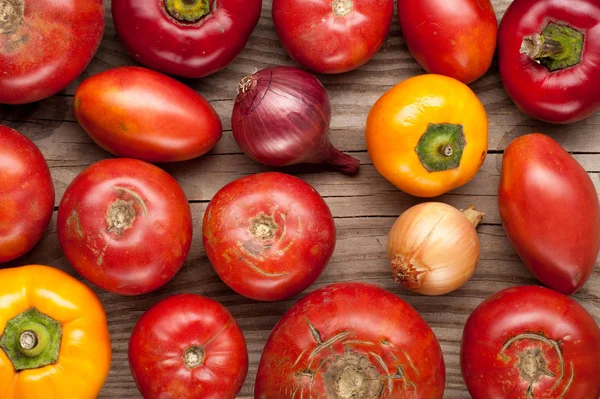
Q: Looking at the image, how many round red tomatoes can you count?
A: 8